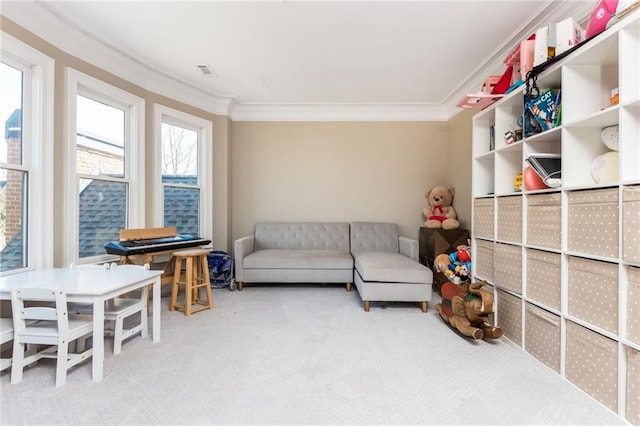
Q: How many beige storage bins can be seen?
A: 15